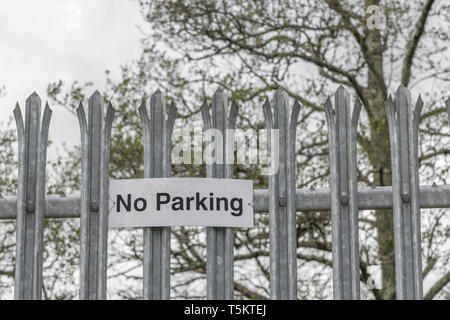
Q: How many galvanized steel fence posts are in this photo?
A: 7